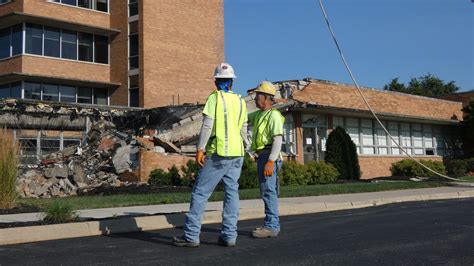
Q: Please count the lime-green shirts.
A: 2